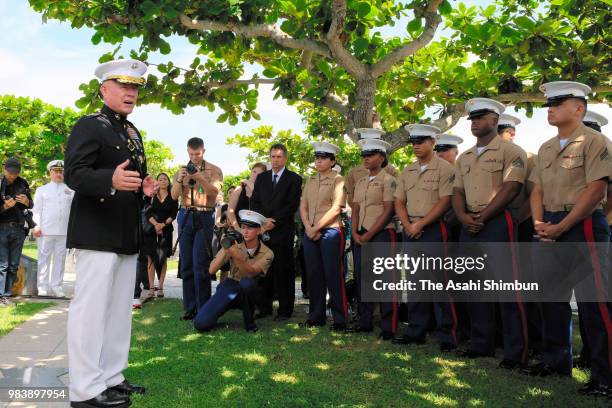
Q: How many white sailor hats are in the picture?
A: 12